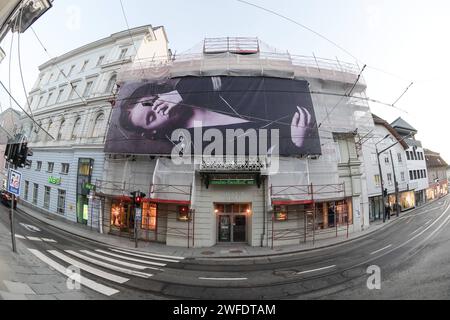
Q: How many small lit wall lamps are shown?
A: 2